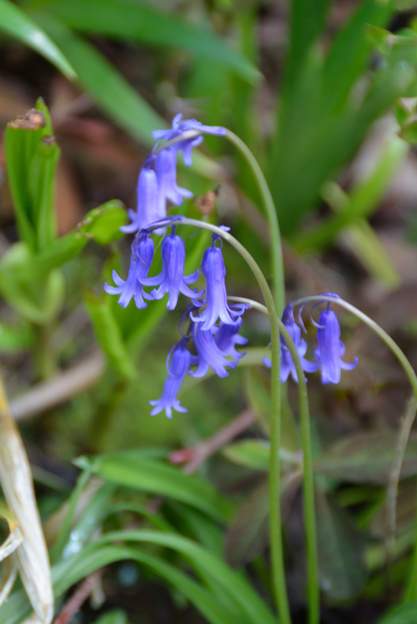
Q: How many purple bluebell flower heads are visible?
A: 11